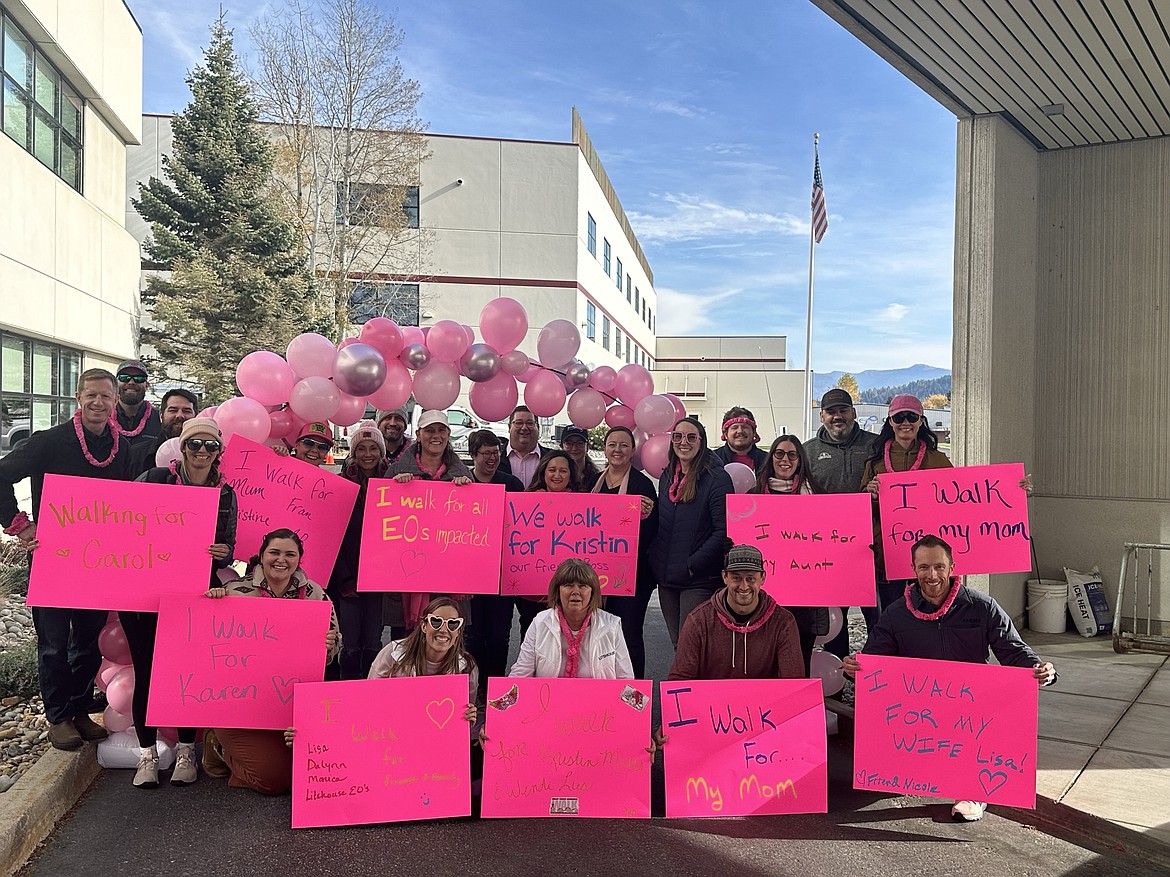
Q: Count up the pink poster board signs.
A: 11